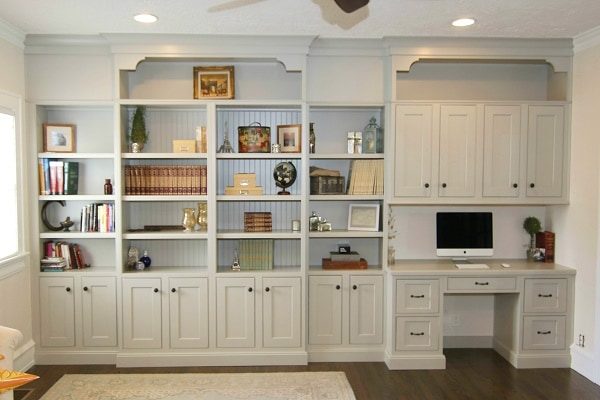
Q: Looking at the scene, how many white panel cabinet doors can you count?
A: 12